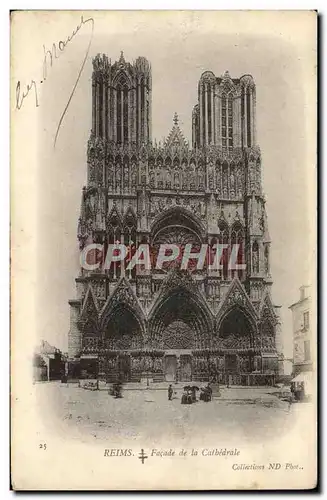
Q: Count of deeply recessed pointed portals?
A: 3